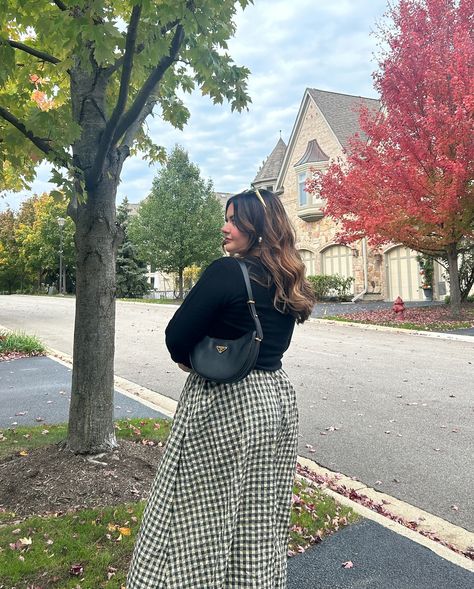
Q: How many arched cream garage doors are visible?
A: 3